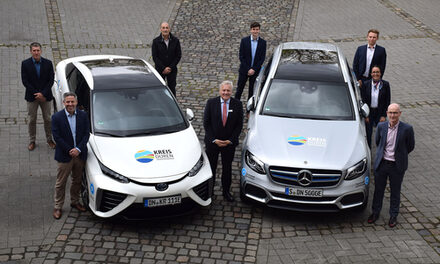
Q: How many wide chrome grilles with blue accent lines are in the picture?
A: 1